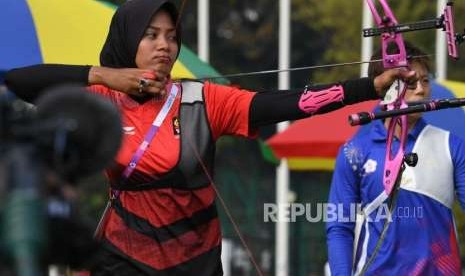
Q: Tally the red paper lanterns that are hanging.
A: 0